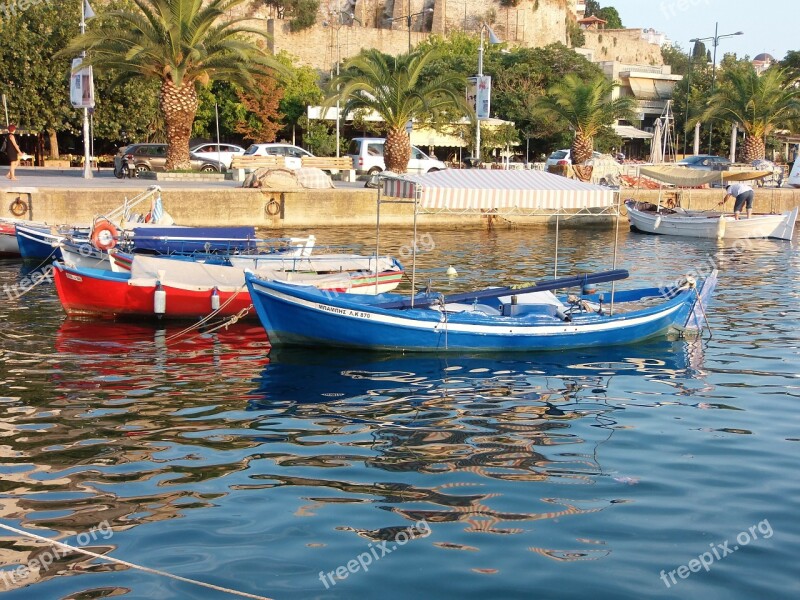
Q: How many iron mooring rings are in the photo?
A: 2